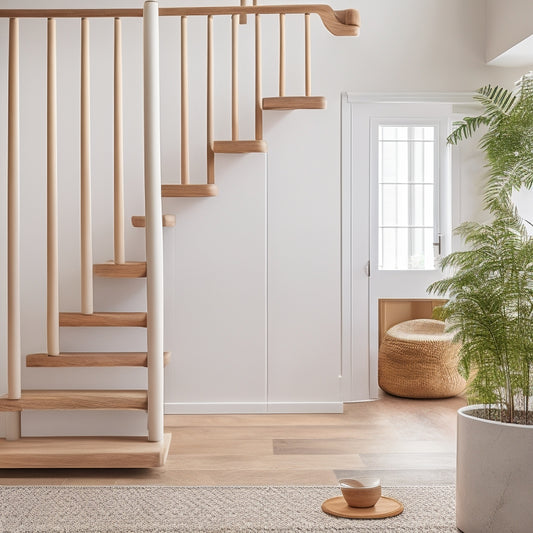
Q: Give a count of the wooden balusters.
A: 10